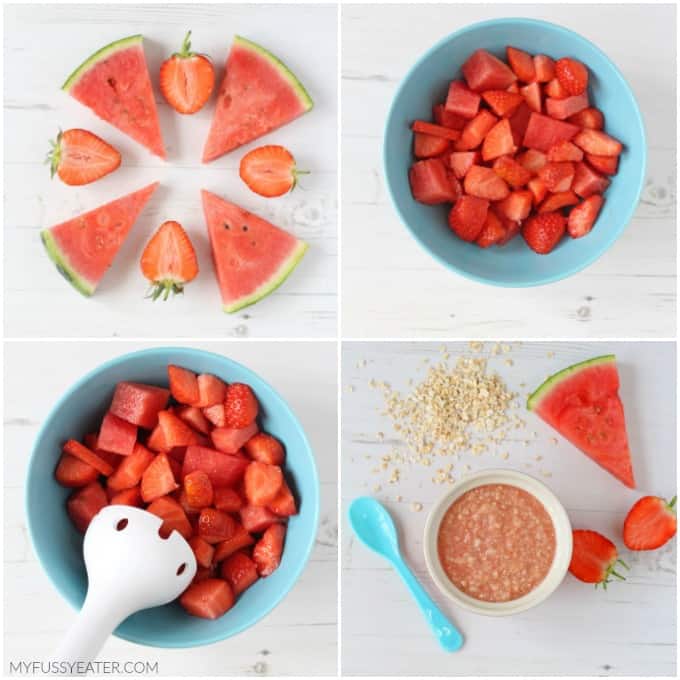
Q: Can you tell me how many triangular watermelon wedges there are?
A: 5